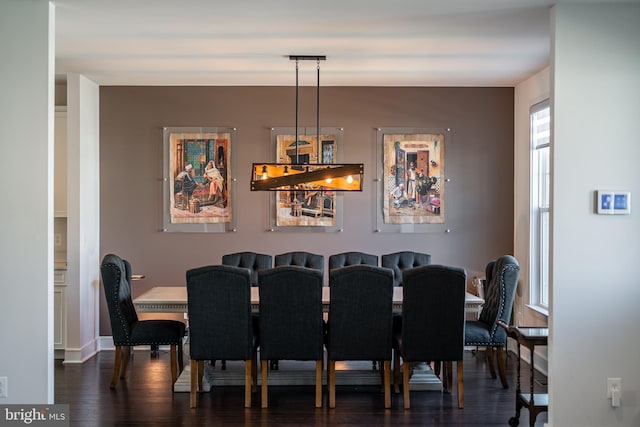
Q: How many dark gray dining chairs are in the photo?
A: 10